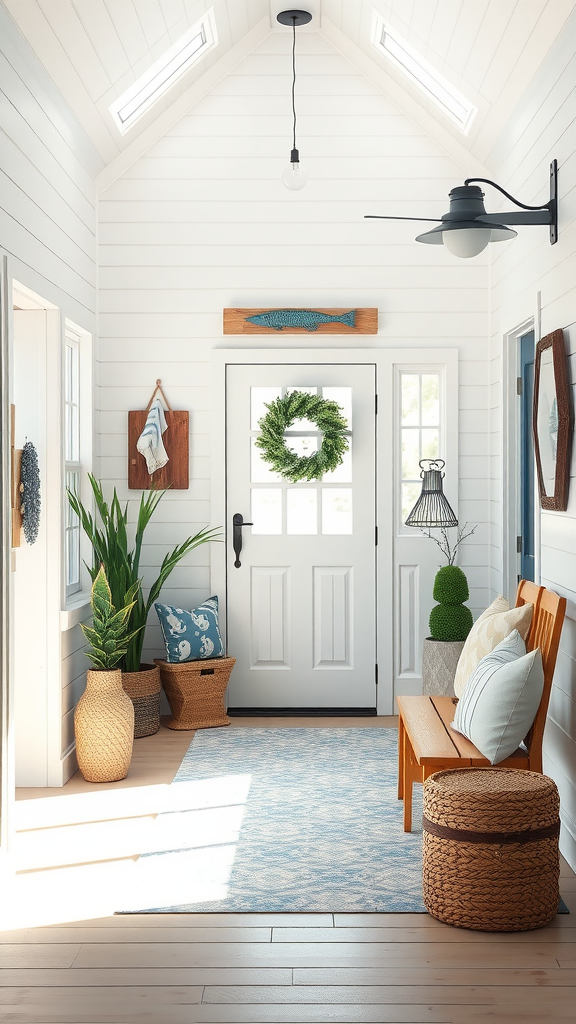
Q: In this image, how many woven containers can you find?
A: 4